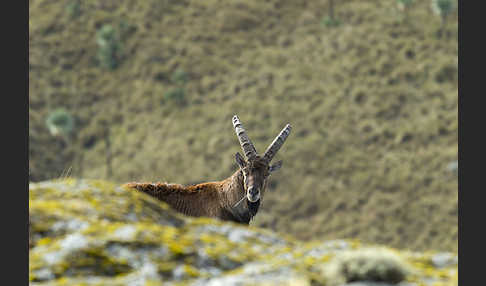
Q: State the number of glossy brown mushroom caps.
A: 0